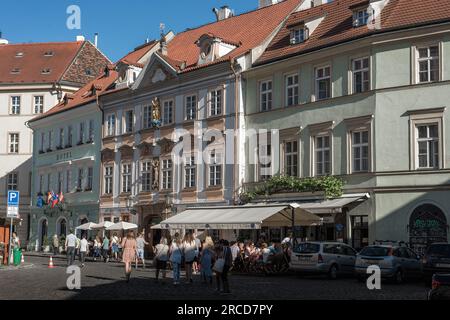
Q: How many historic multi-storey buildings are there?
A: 4